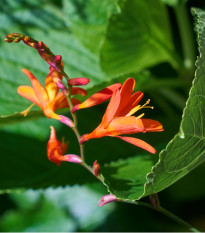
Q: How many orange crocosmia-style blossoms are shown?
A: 3